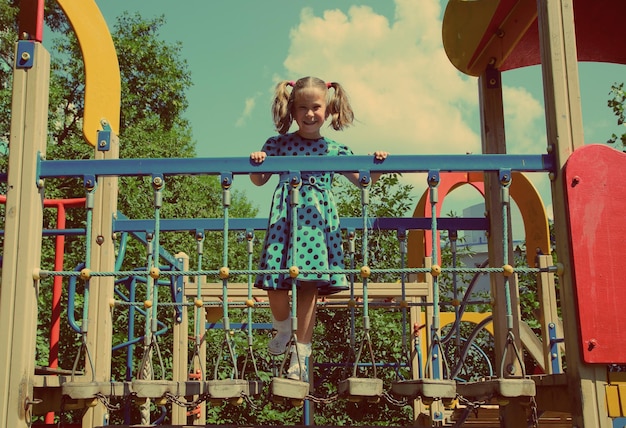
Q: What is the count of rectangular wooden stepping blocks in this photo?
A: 7